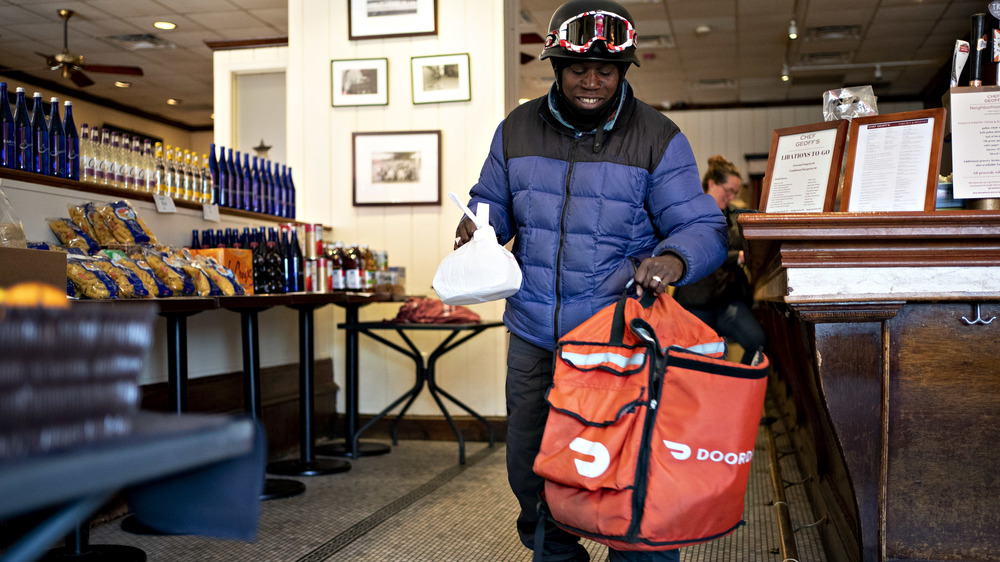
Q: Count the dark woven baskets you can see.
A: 1